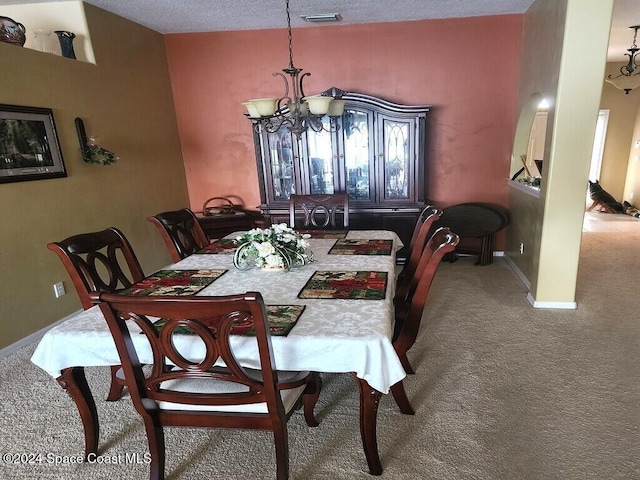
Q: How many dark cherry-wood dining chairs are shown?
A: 6